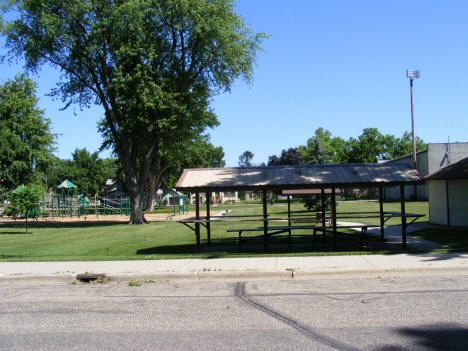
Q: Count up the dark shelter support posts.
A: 8